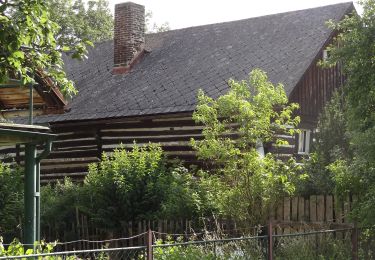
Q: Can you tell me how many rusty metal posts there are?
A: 3